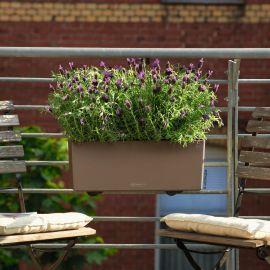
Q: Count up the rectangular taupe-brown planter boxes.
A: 1